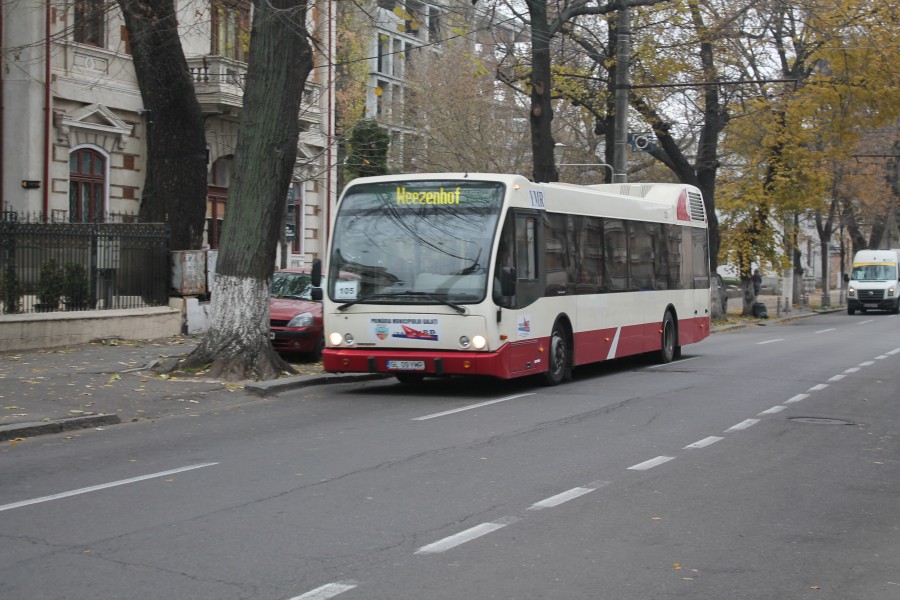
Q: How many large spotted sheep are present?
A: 0